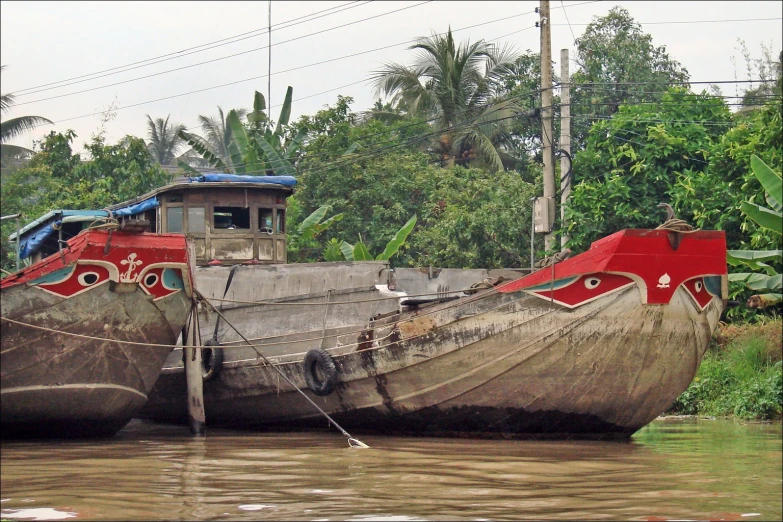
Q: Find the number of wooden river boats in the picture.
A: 2